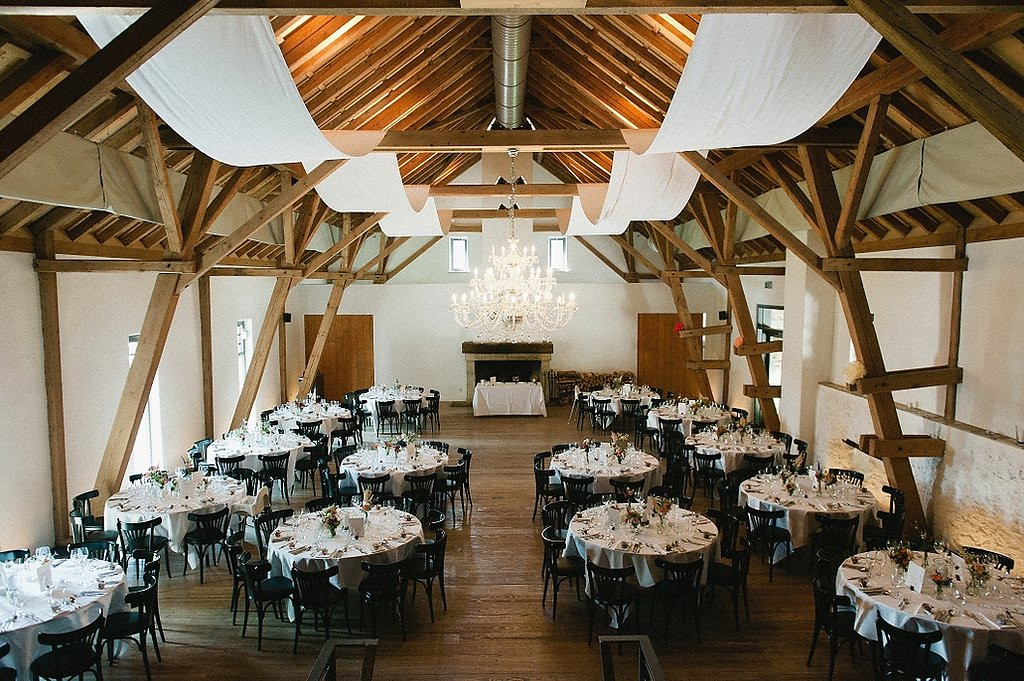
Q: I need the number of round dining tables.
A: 14